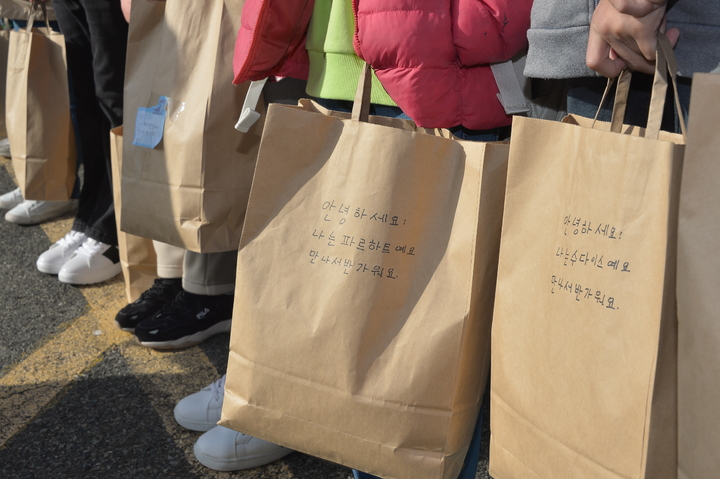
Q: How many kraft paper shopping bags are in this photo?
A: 7